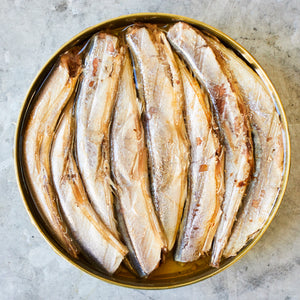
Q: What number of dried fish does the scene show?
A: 8